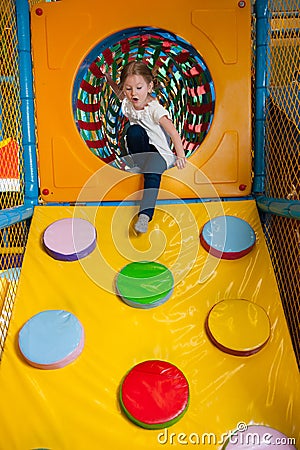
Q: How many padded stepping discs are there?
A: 7